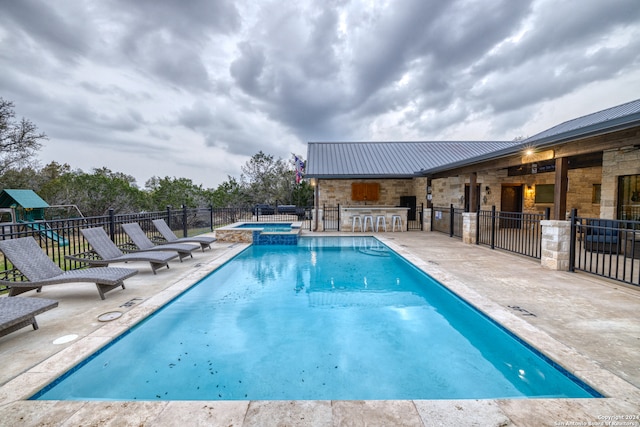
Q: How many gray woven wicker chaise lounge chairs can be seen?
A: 5